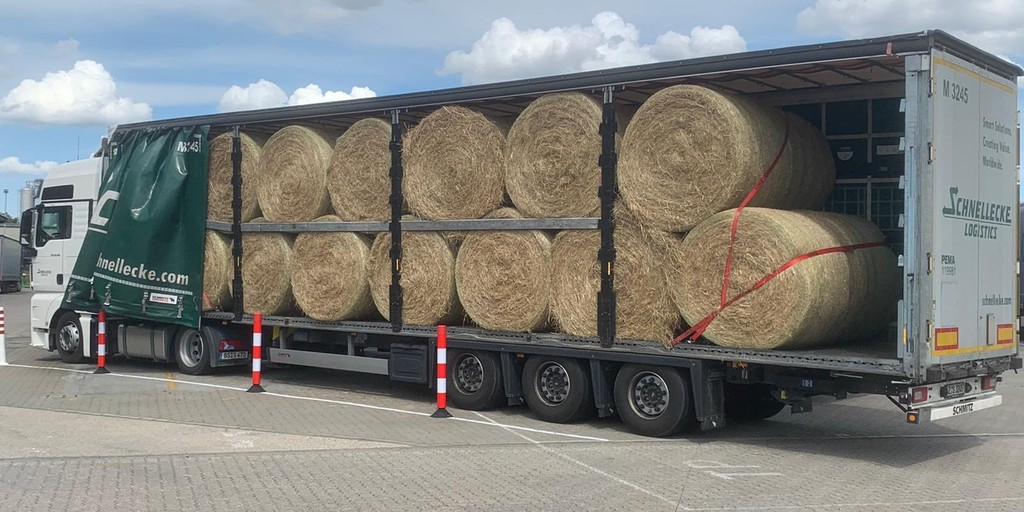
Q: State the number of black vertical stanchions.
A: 3